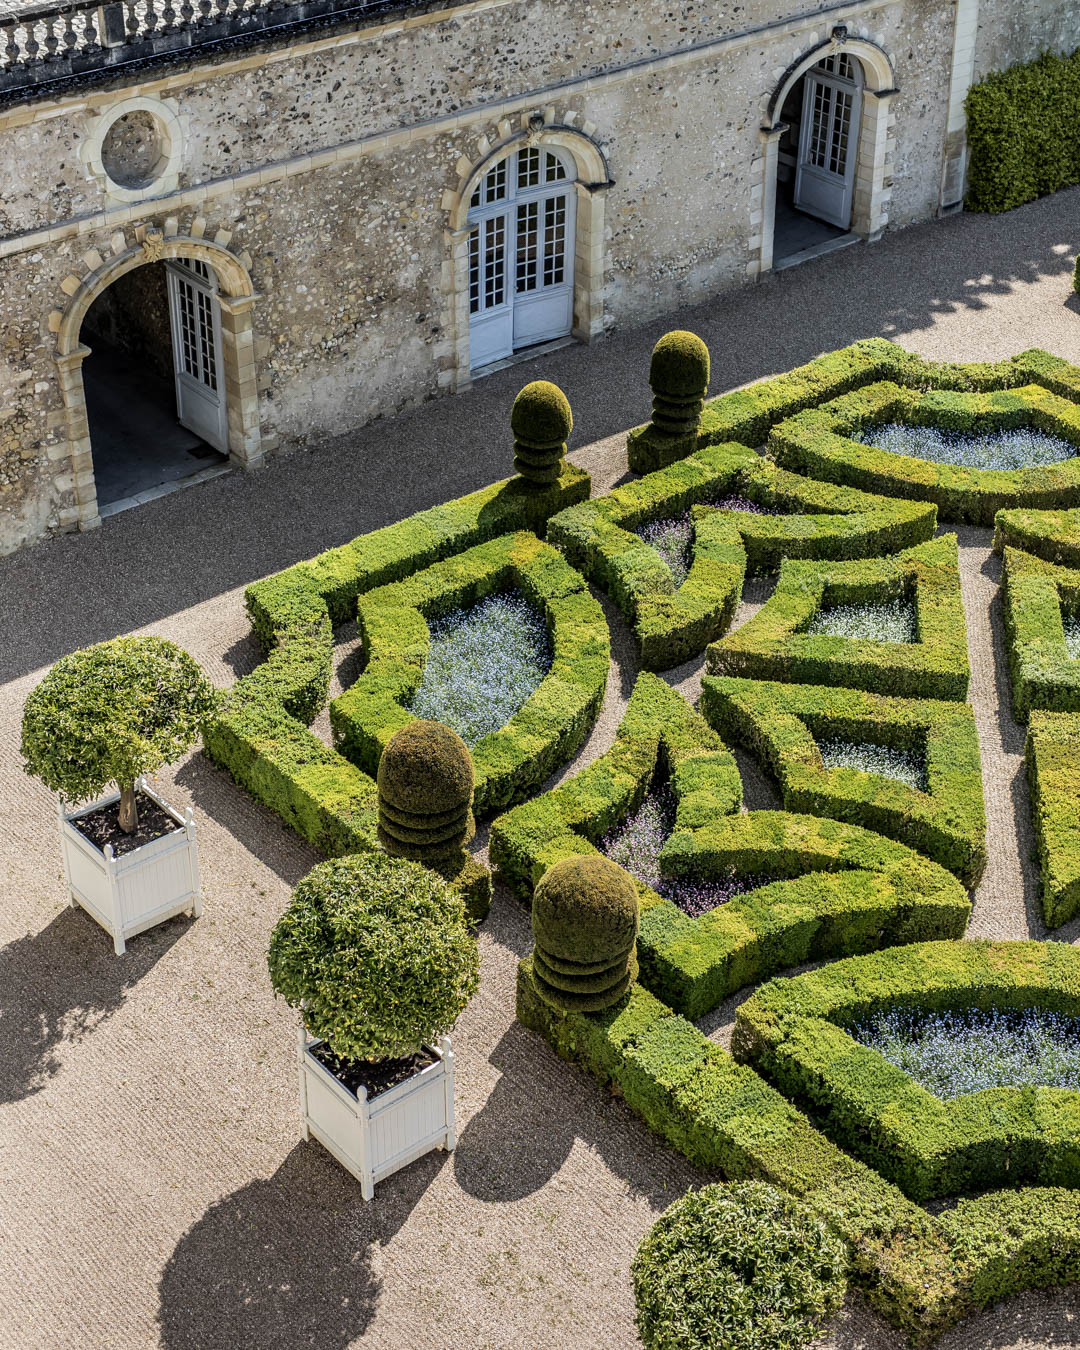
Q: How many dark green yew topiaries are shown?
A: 4